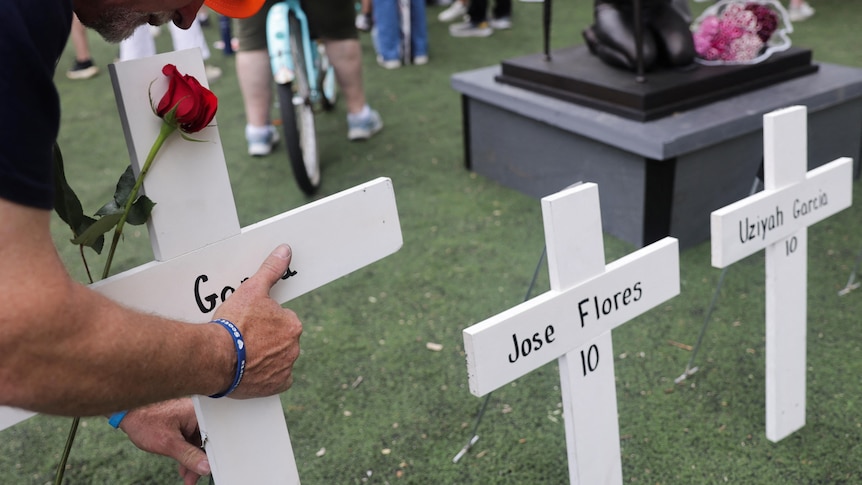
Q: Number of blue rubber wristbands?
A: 2